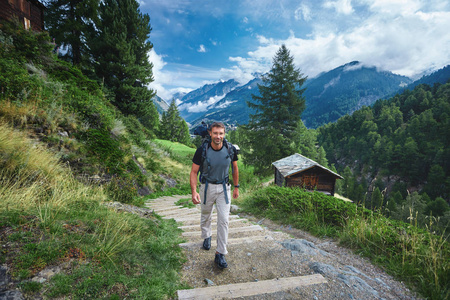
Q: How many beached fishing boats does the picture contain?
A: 0